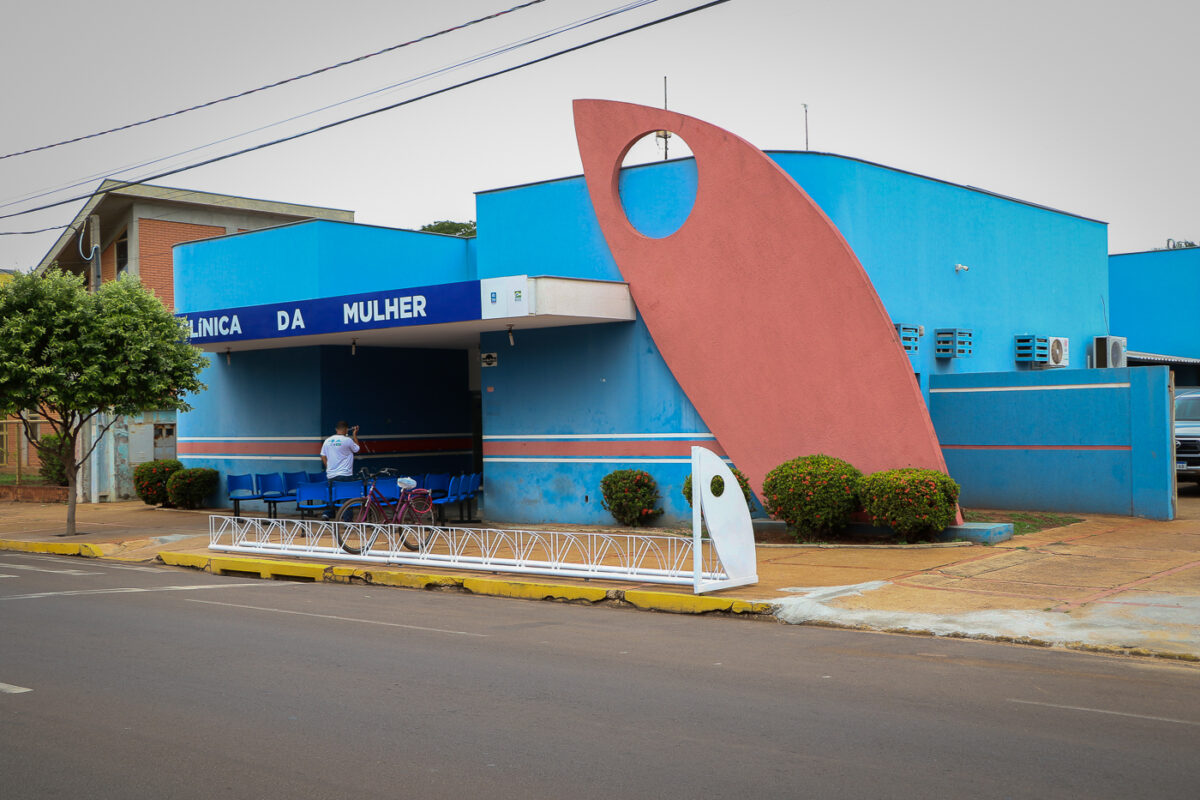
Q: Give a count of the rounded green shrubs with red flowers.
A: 6